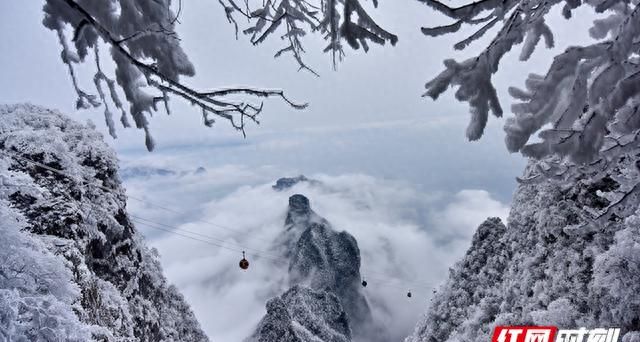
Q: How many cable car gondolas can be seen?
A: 3